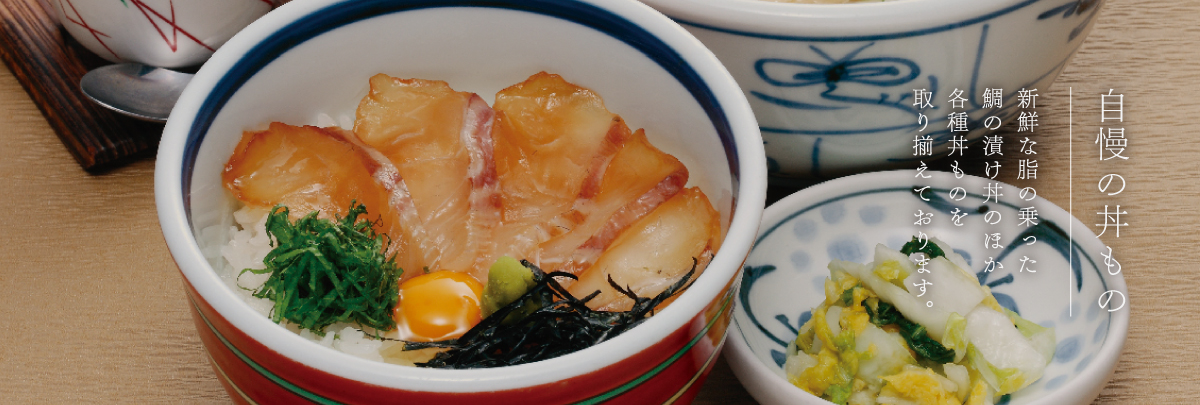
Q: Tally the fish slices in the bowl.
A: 5